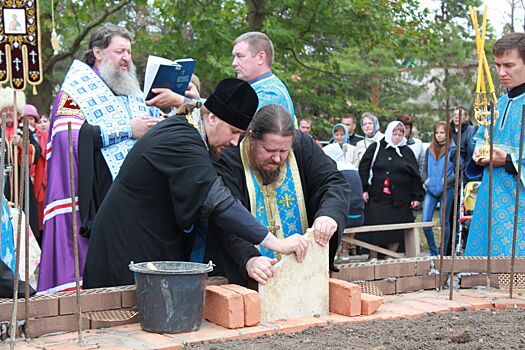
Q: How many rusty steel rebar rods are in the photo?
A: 8